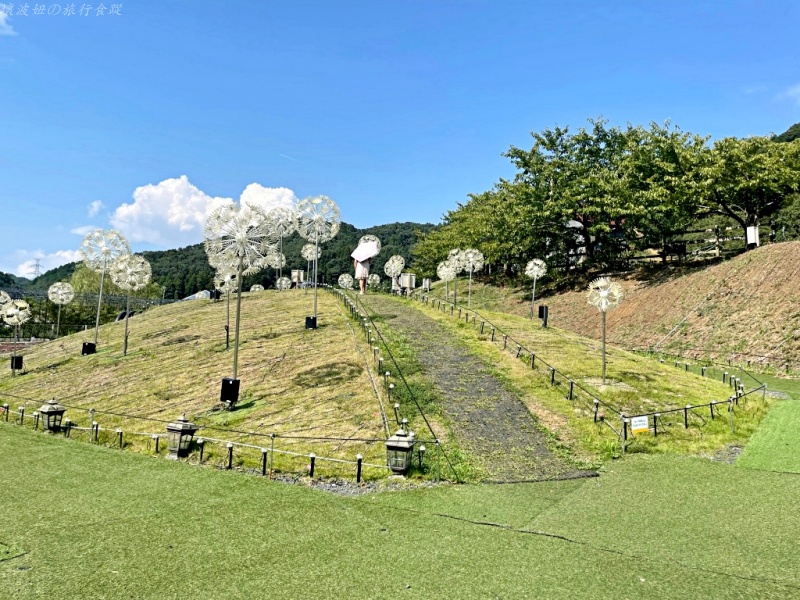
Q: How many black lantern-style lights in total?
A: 3